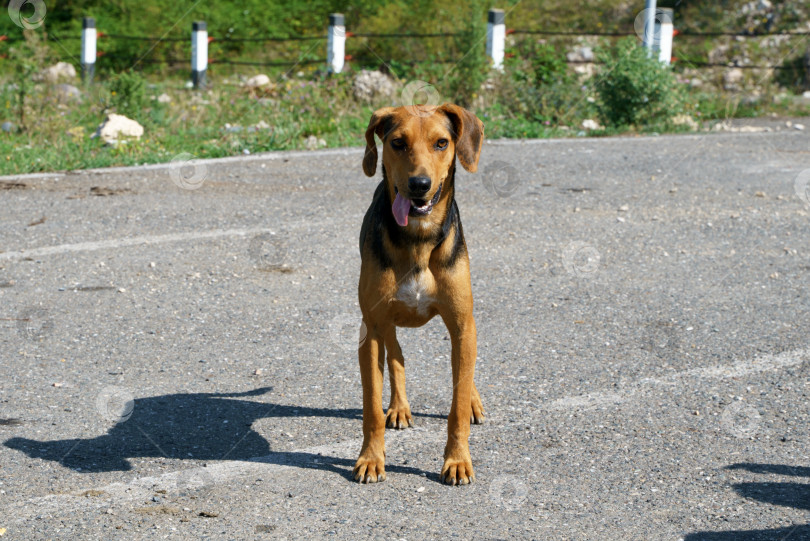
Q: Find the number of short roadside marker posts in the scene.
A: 5